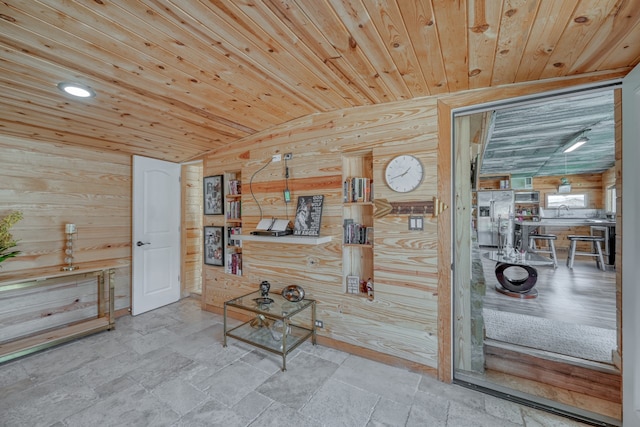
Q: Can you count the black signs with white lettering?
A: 1